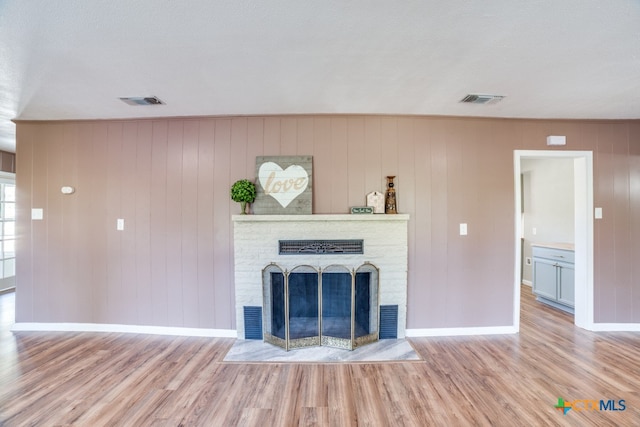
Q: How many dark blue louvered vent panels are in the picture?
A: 2